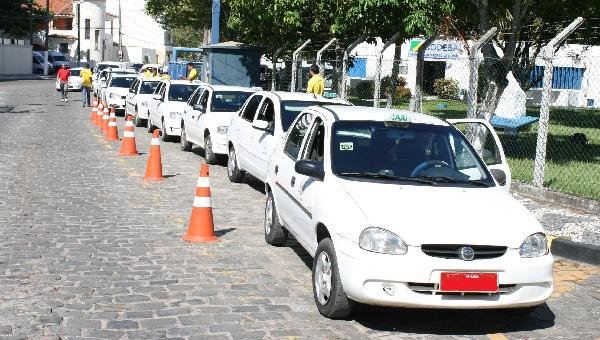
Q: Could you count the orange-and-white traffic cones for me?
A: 7